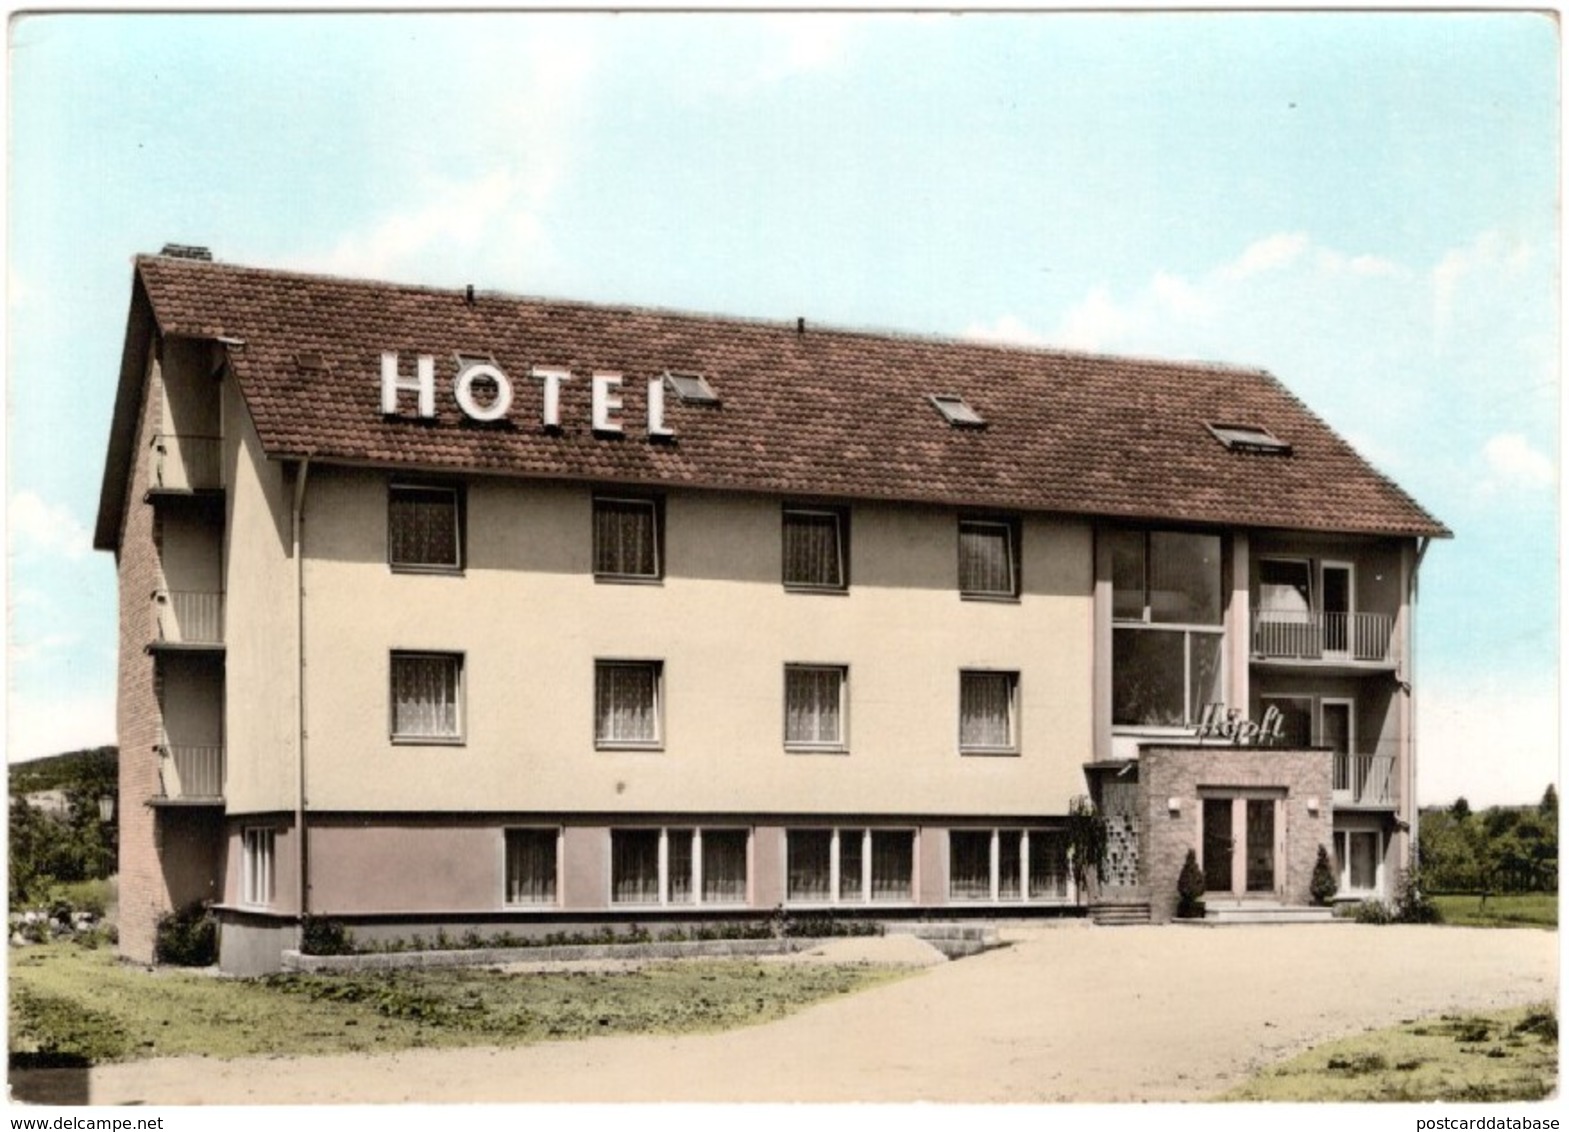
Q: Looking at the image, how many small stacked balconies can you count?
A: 3